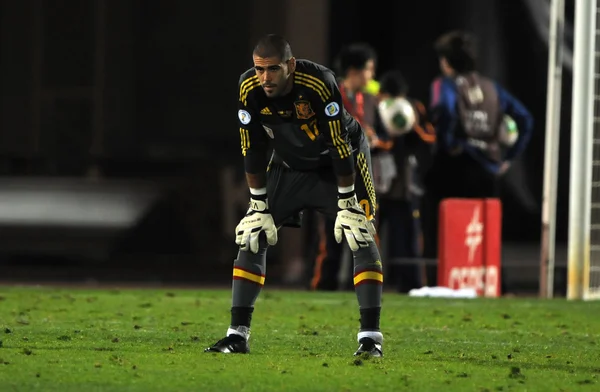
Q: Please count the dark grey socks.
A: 2